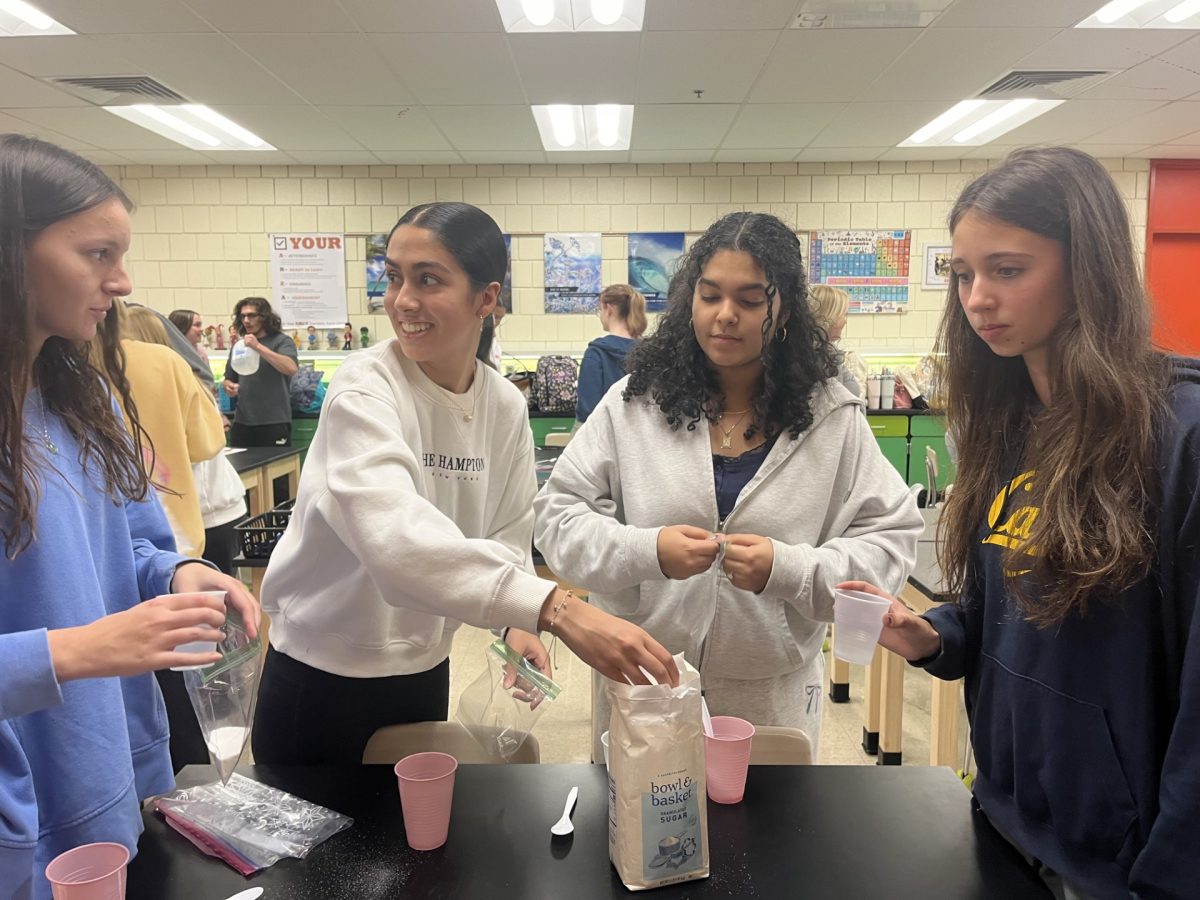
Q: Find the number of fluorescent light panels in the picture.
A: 6